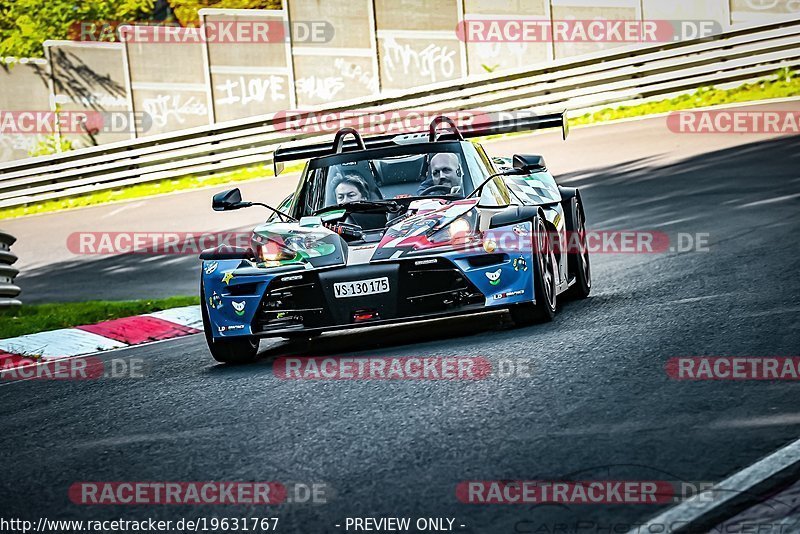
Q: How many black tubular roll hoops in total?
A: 2